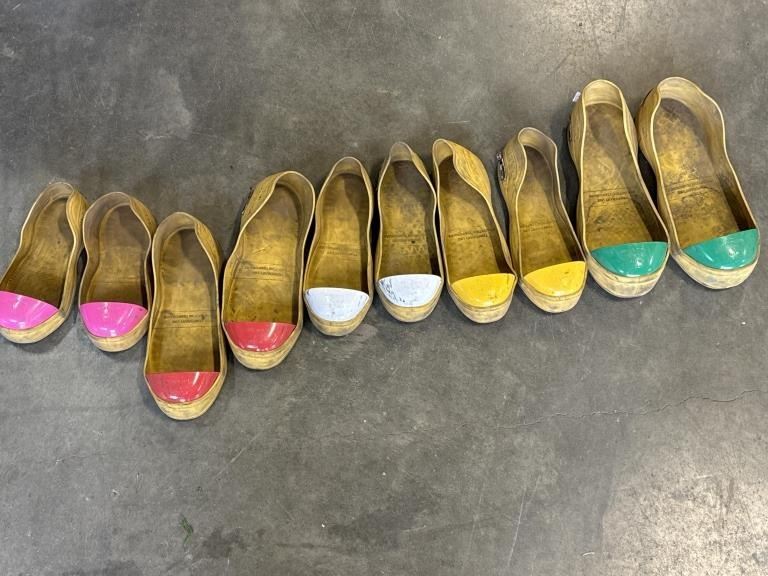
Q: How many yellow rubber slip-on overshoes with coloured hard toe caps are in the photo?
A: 10